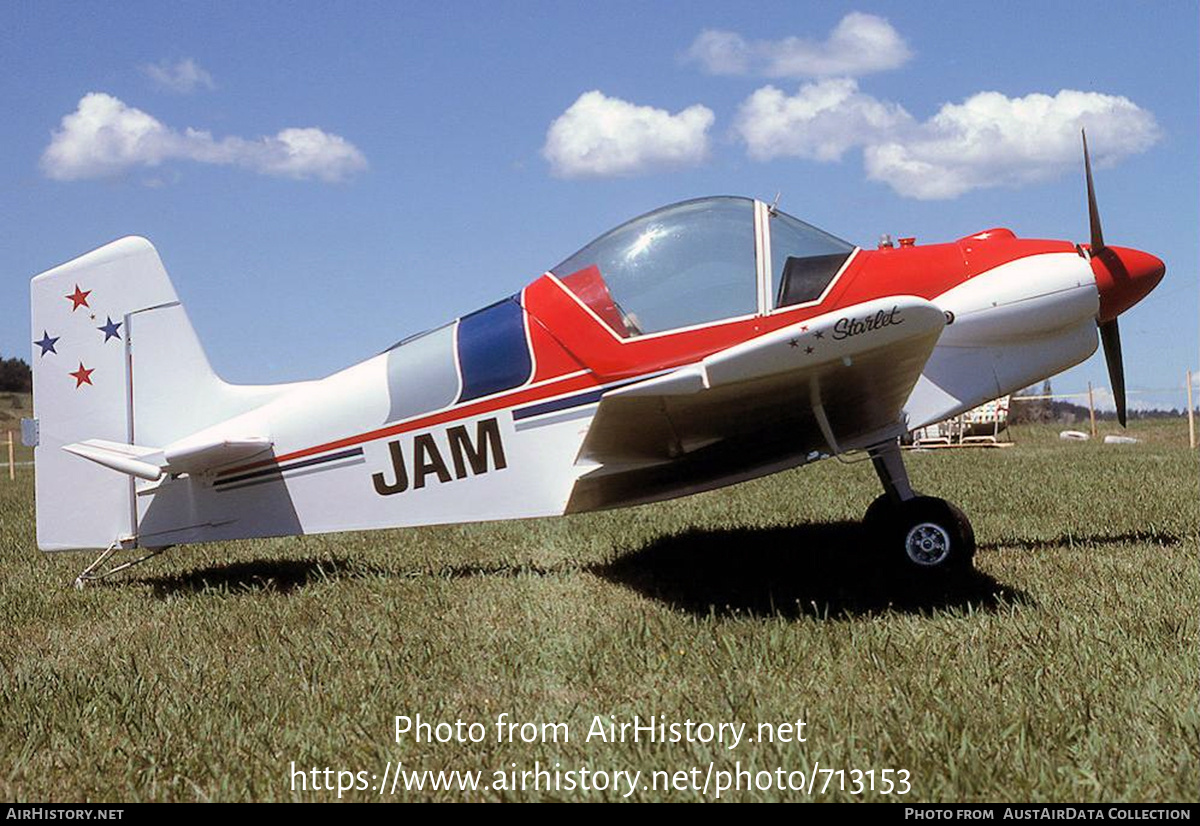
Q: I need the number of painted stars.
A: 8